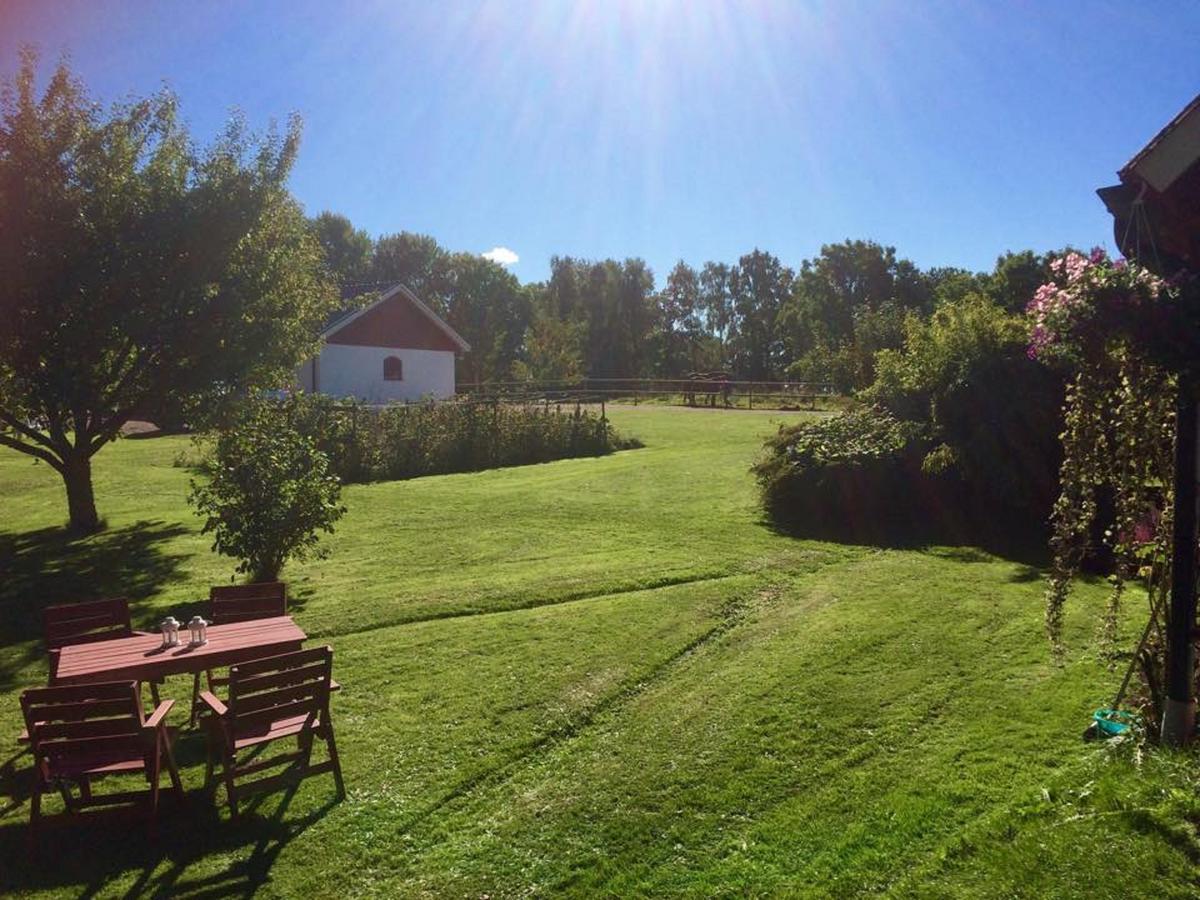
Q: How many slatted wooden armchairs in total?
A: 4